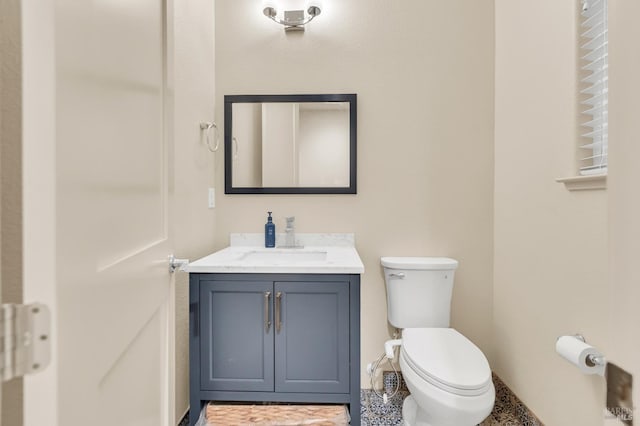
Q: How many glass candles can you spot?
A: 0